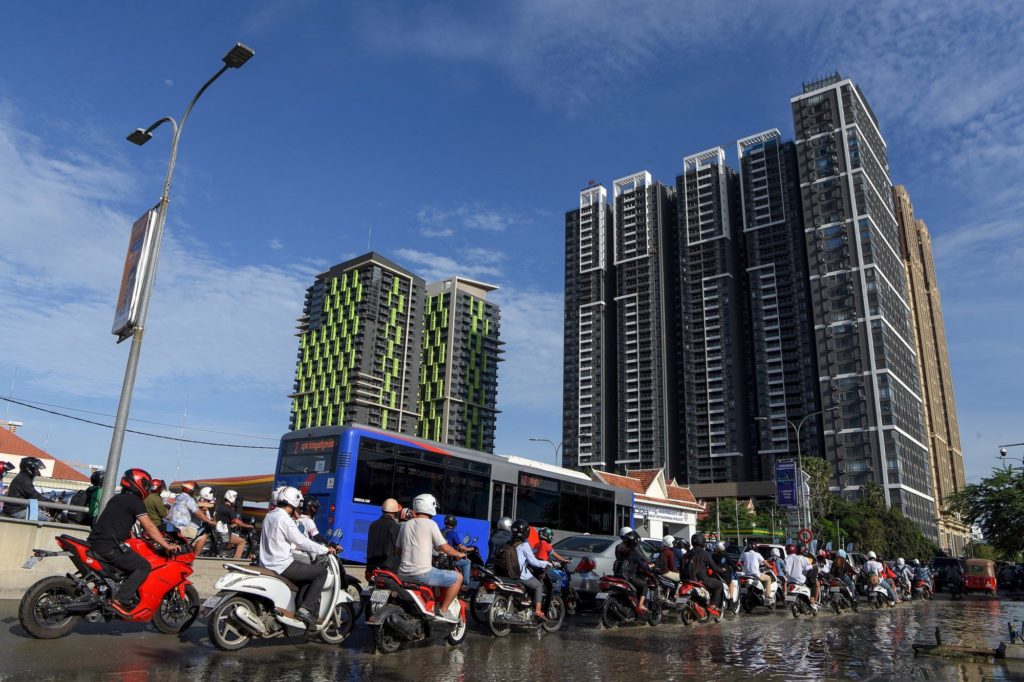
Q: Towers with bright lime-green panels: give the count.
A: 2